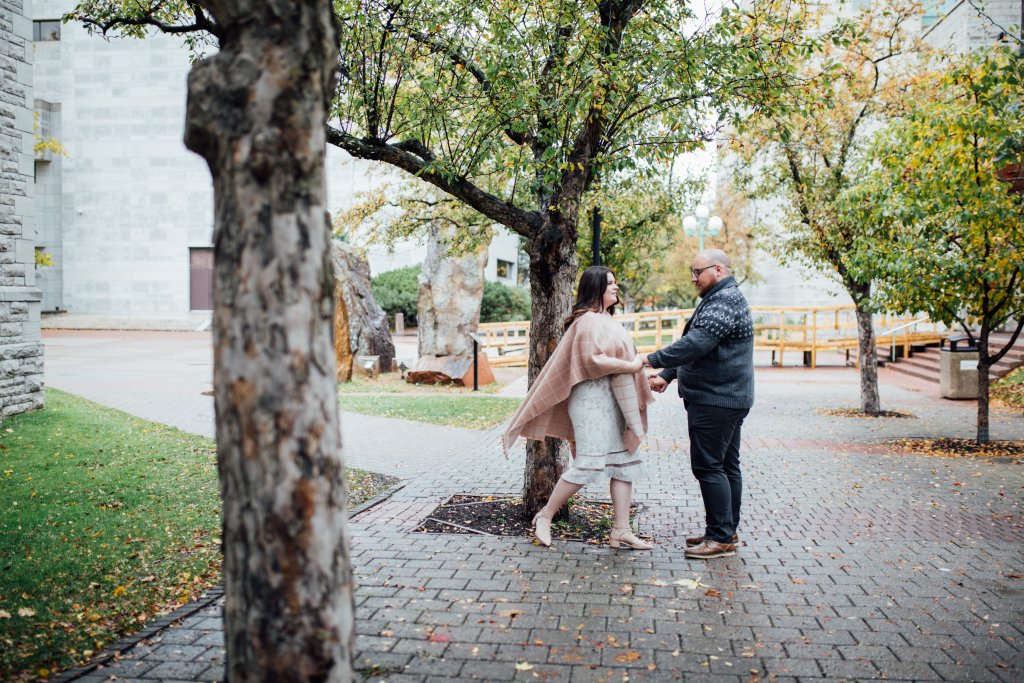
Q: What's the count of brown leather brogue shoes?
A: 2